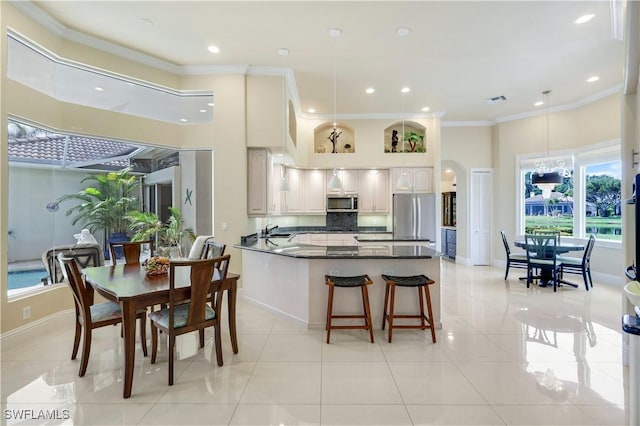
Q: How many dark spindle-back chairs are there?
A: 4